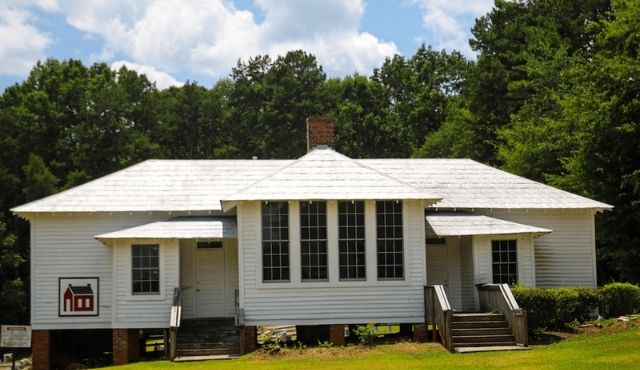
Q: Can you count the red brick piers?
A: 5